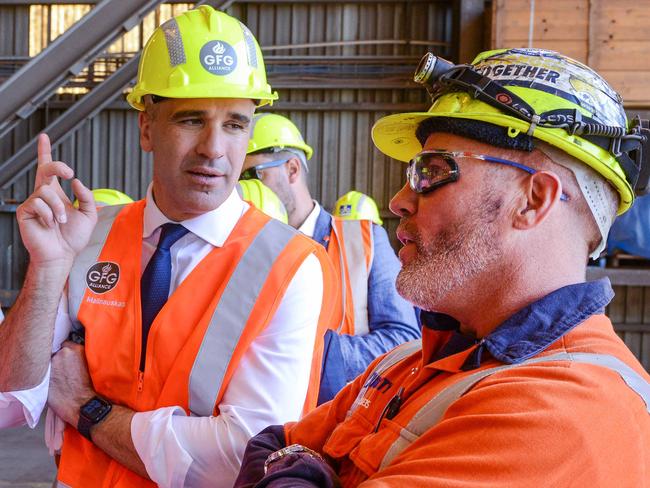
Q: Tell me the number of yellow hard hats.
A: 6